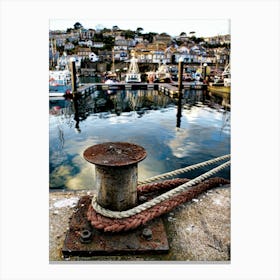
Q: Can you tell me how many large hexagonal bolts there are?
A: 2